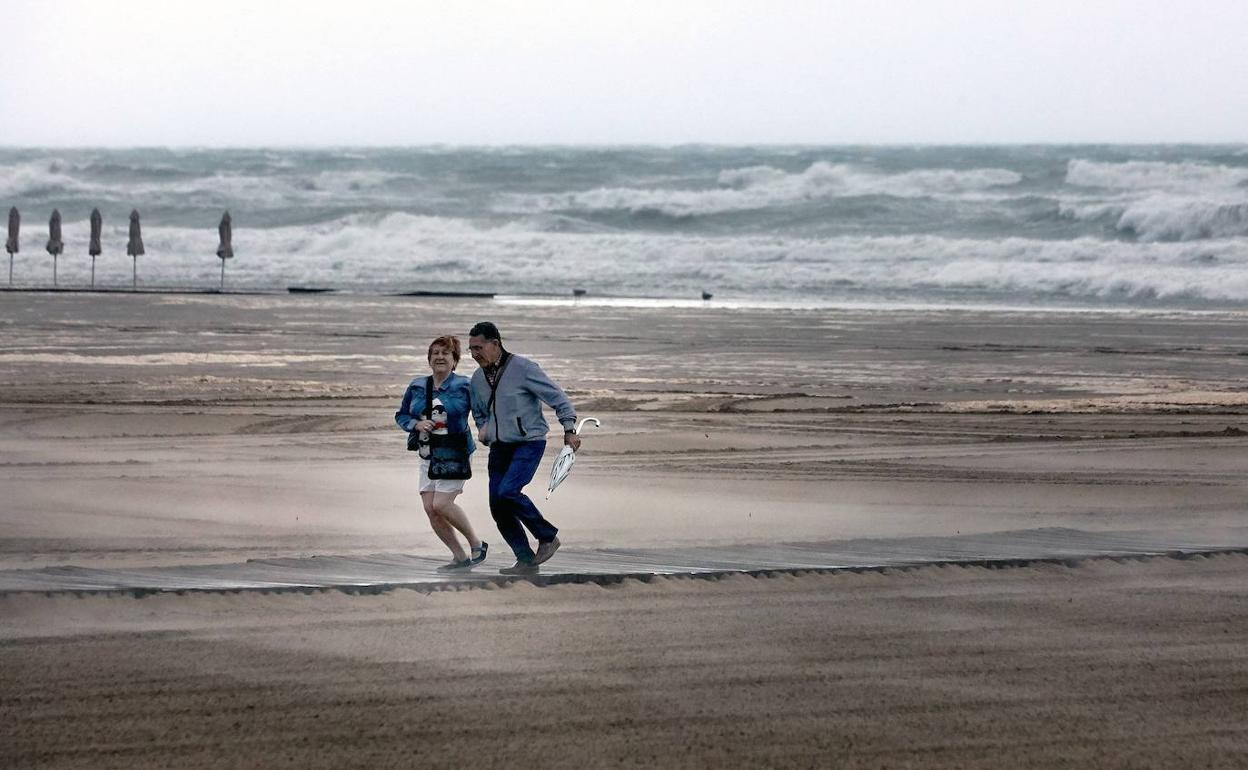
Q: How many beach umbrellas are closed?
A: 5